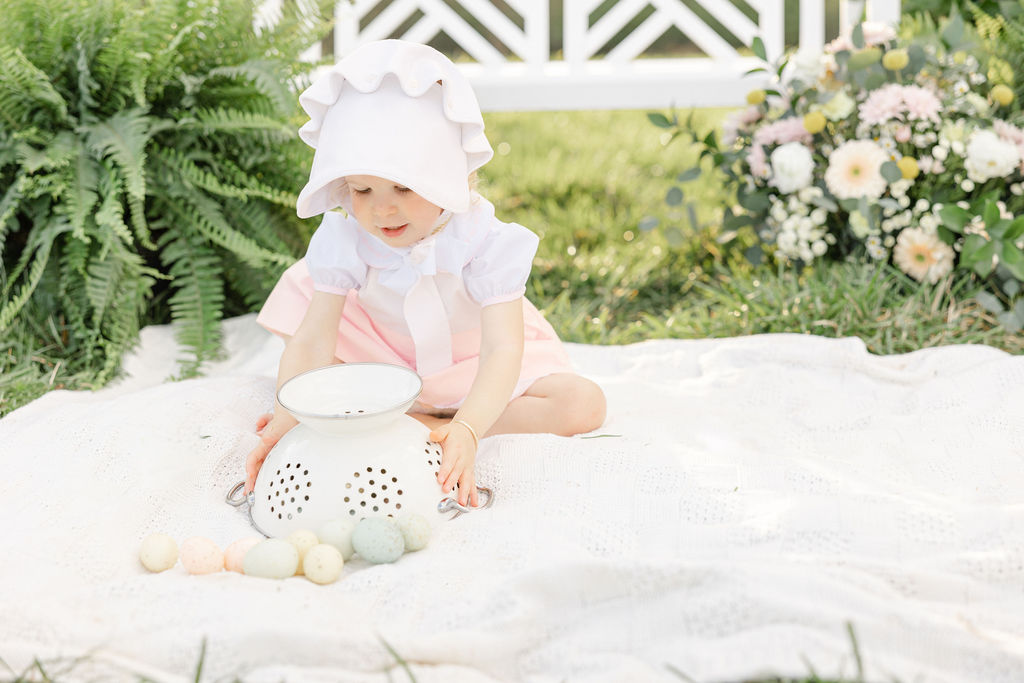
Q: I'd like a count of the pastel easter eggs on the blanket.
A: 9